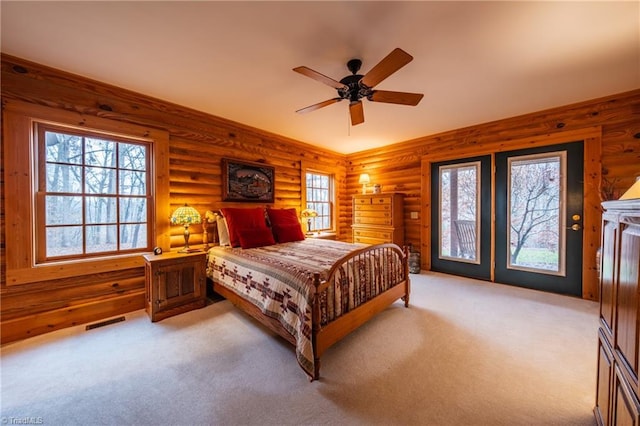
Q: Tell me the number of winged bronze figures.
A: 0